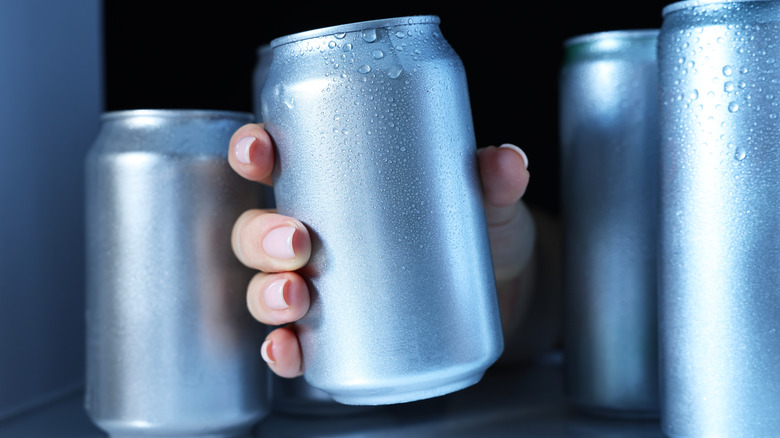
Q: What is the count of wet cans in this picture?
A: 2